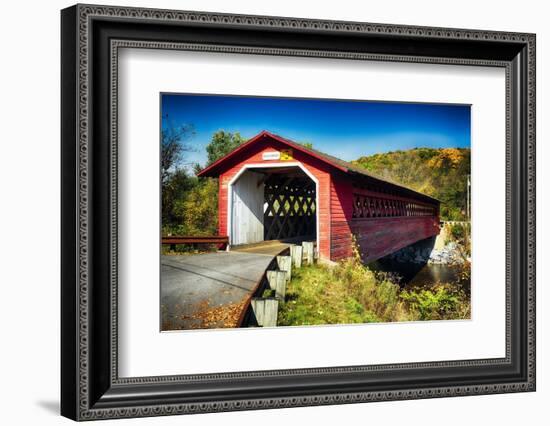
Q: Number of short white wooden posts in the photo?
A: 5